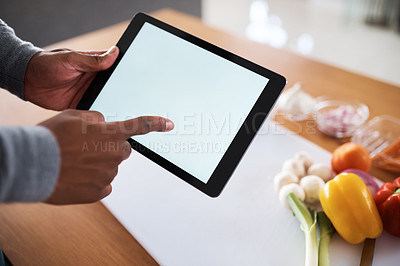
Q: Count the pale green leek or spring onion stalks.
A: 2